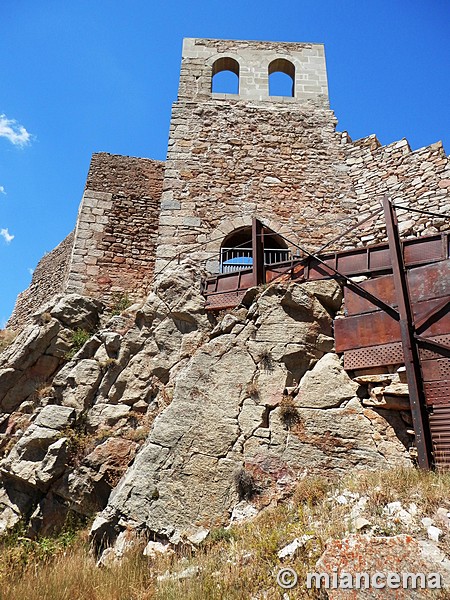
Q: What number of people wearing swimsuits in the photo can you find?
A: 0